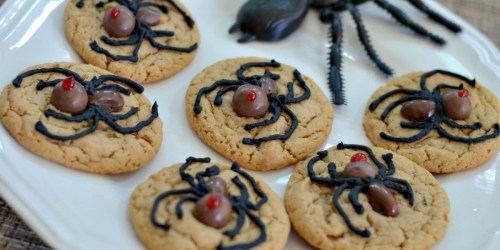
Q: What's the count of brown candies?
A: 12